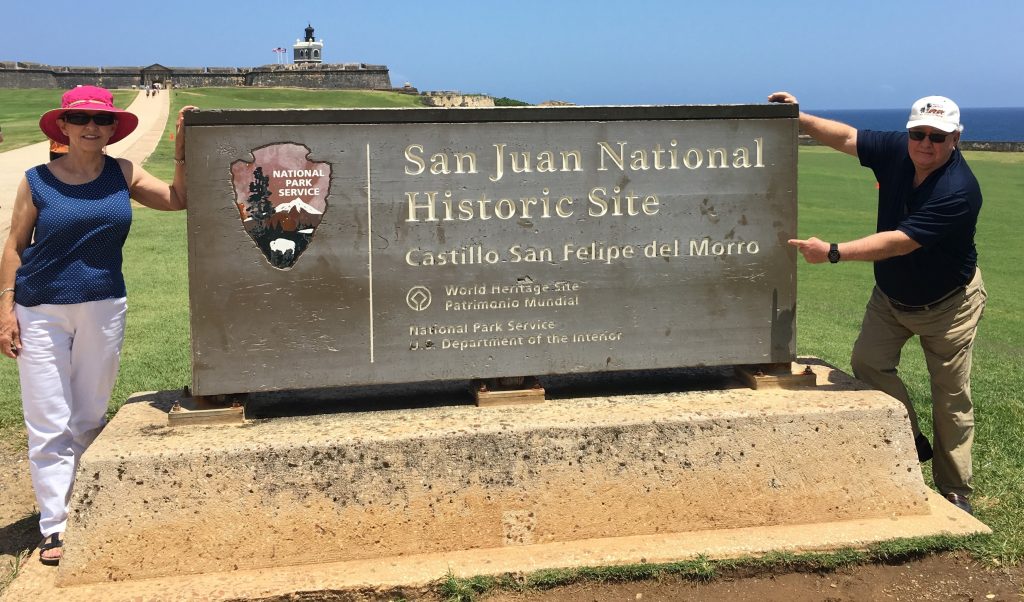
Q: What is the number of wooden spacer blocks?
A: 3